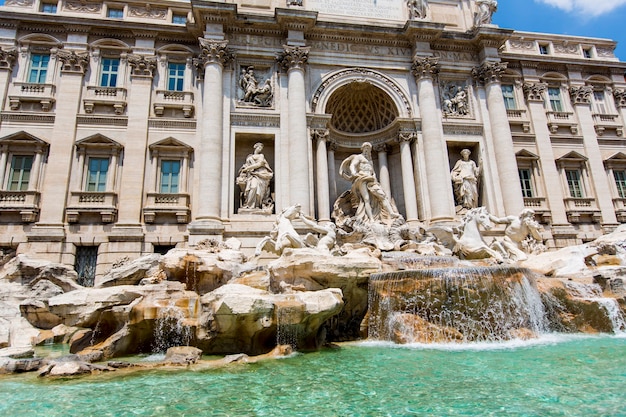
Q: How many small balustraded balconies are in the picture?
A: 12